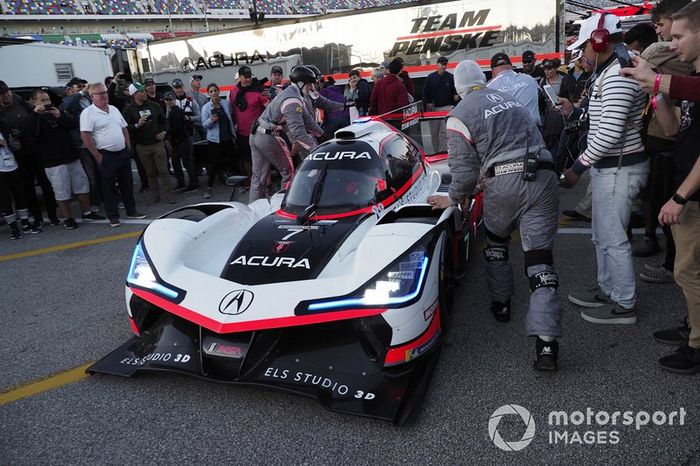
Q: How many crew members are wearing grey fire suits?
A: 3